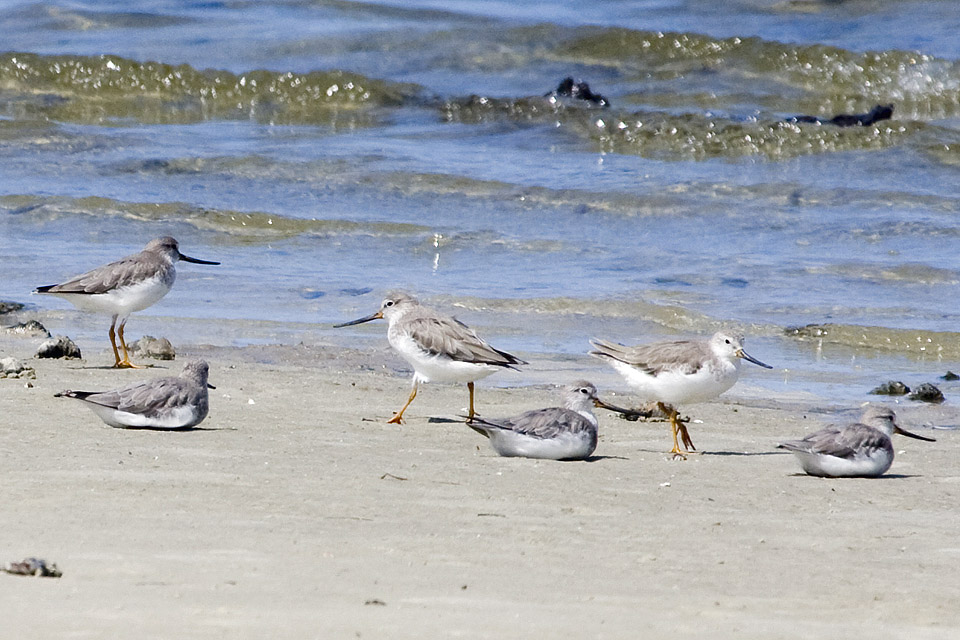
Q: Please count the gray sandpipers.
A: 6